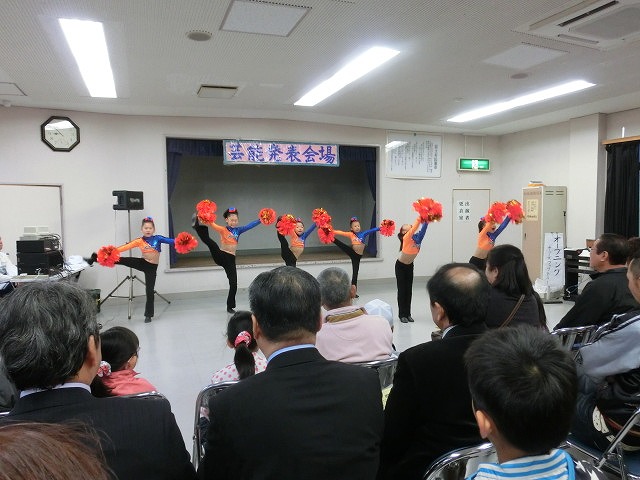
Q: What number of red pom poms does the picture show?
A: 12